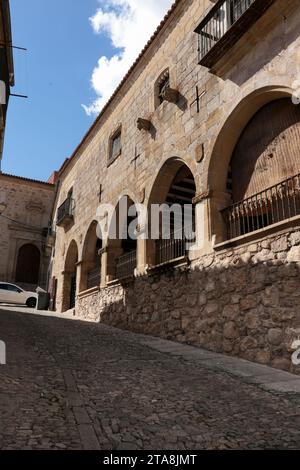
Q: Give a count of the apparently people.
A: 0